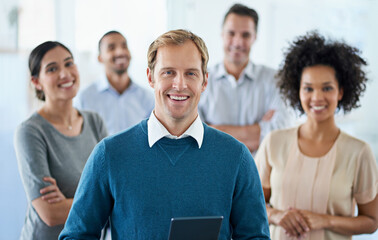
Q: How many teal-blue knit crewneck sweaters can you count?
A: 1